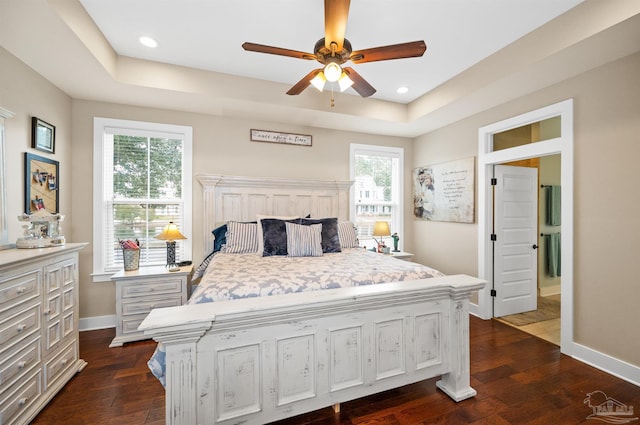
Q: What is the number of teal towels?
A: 2